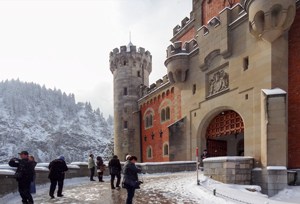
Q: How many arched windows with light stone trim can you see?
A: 4